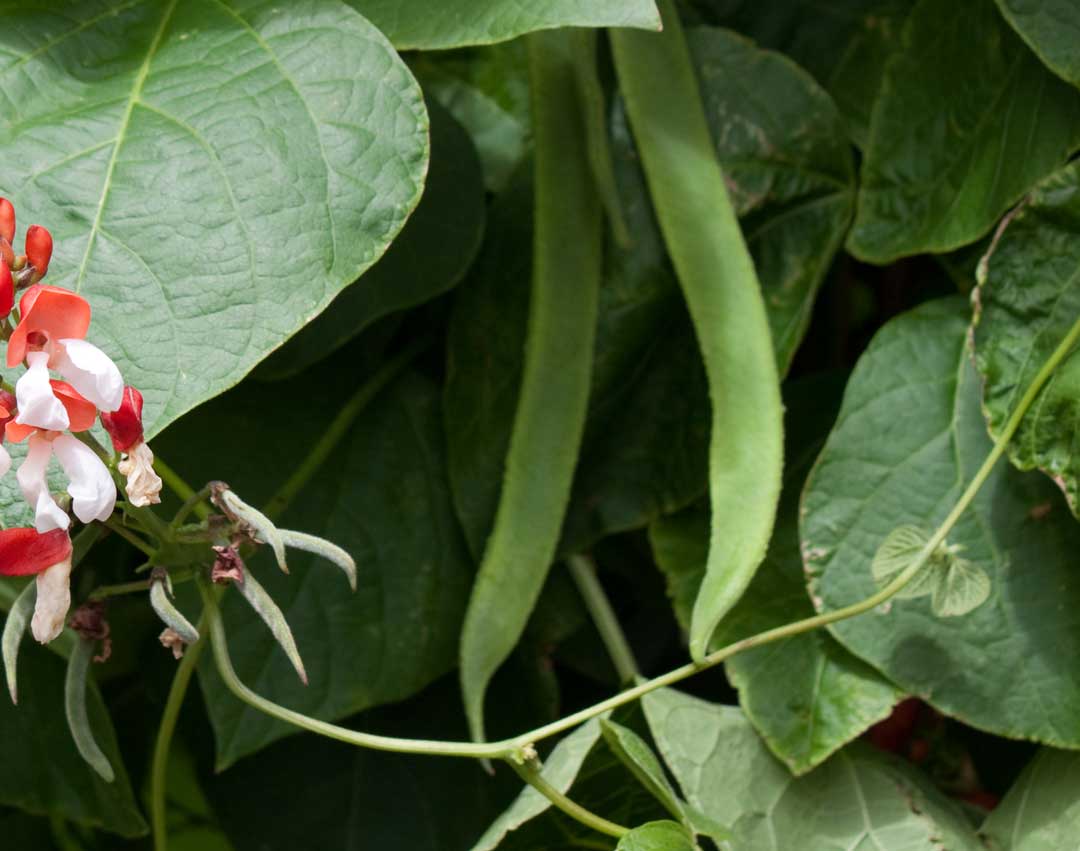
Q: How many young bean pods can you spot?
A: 6